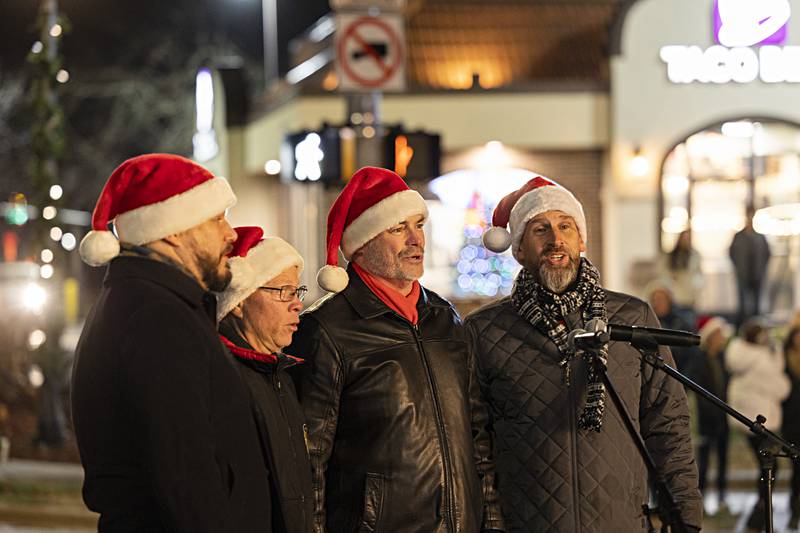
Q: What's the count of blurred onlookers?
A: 6